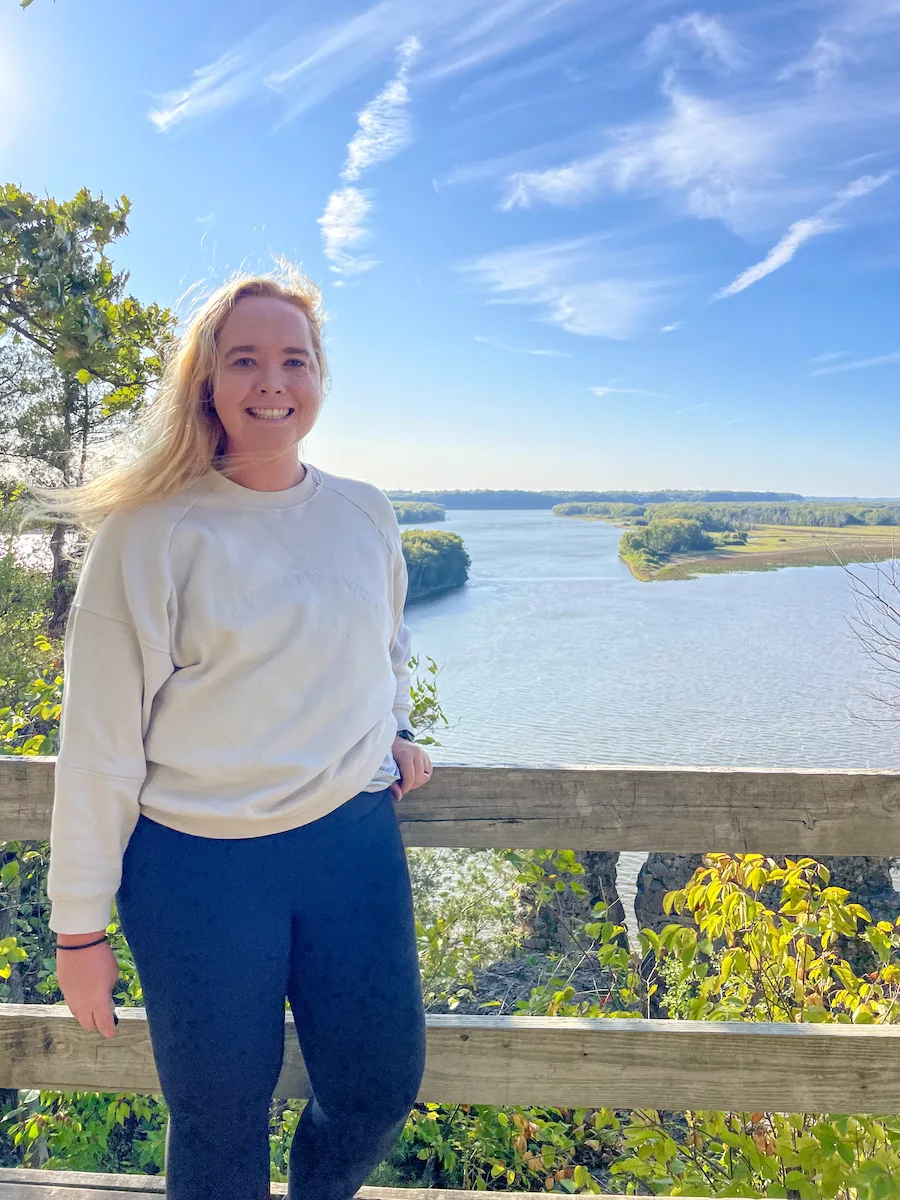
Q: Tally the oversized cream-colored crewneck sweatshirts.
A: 1